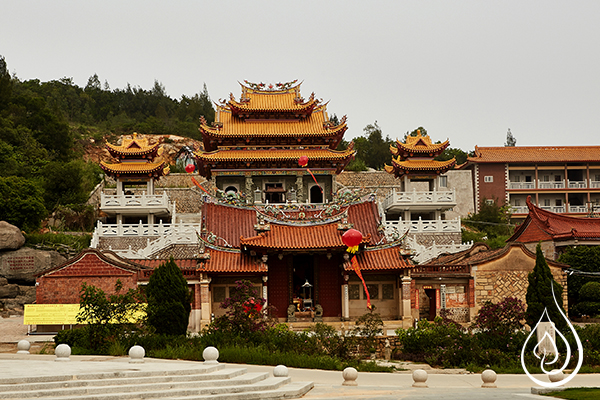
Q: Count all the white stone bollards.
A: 9